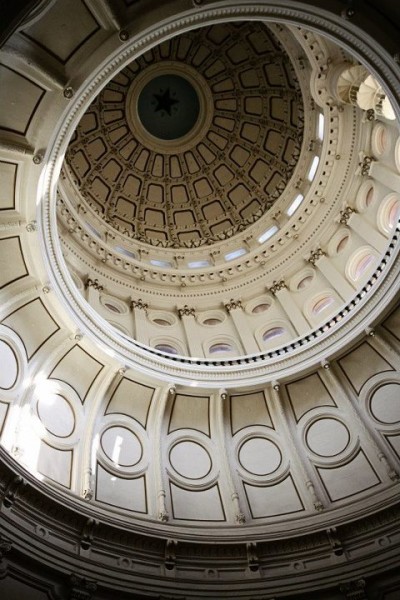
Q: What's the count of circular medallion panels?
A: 7